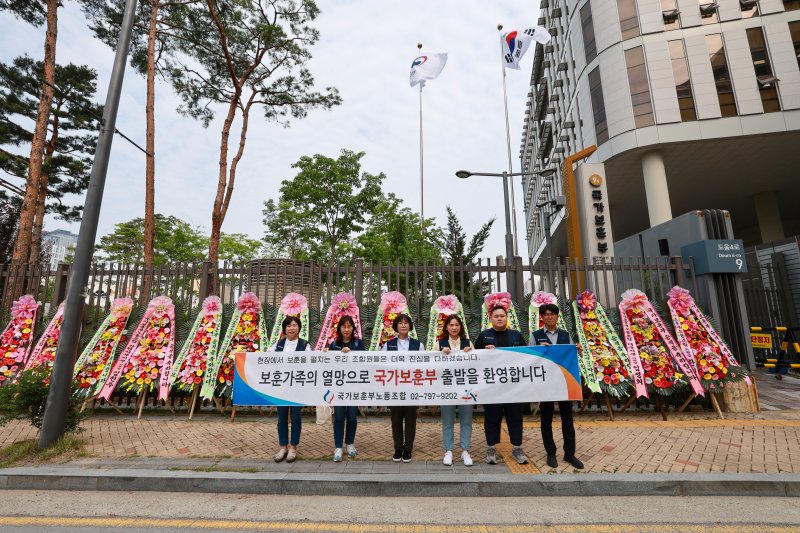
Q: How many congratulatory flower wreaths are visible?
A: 15